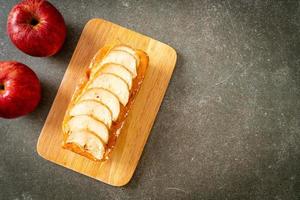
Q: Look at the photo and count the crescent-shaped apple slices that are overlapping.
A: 8